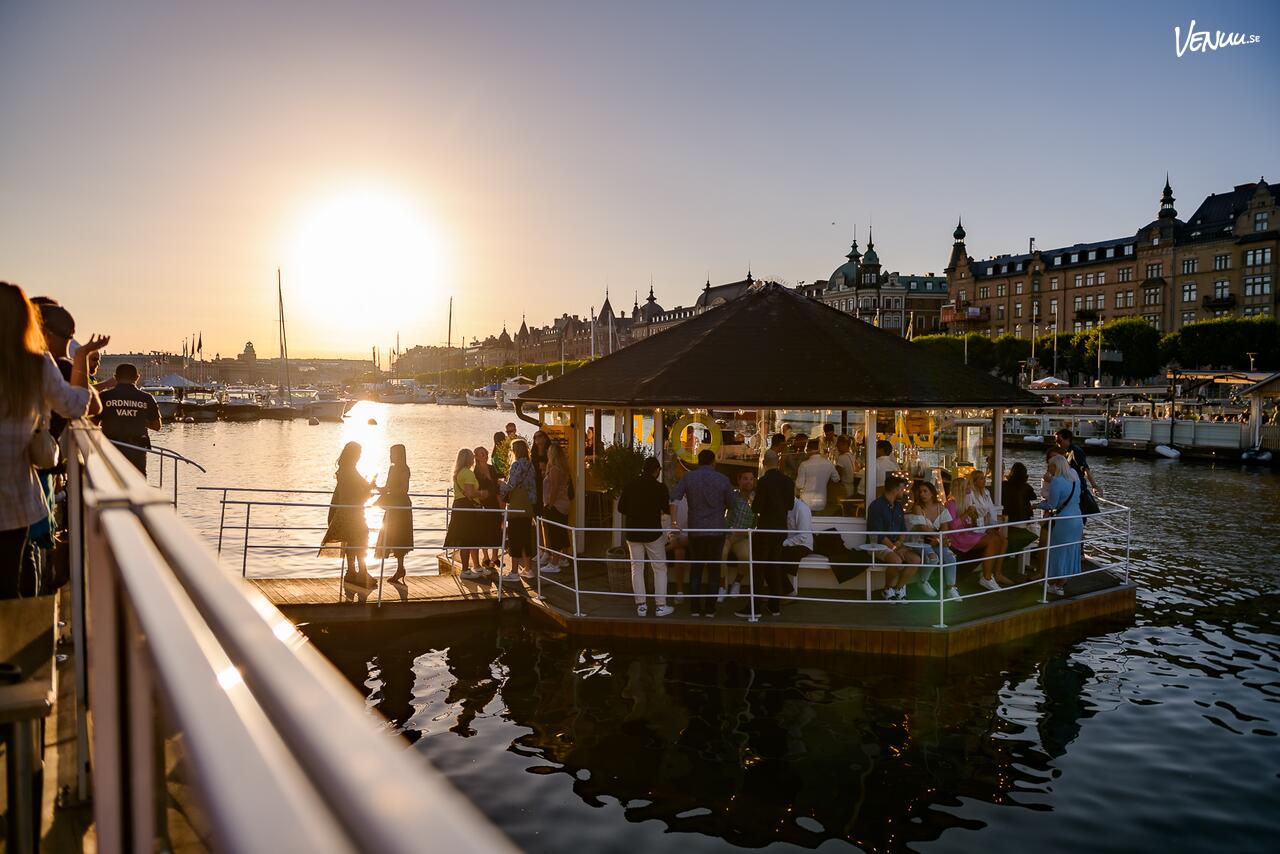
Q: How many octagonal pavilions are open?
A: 1